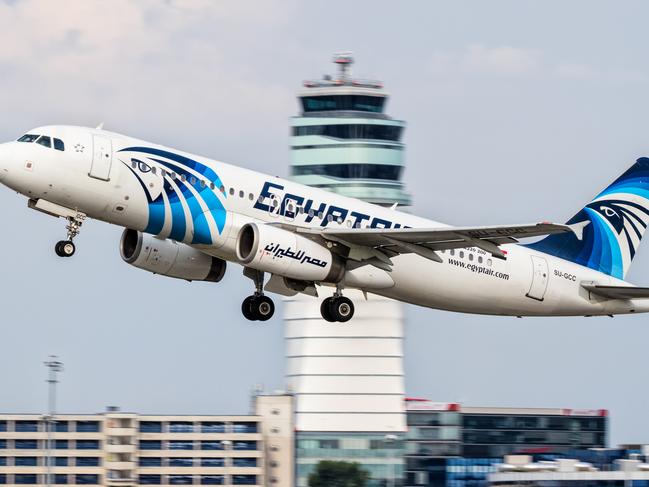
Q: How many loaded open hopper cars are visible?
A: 0